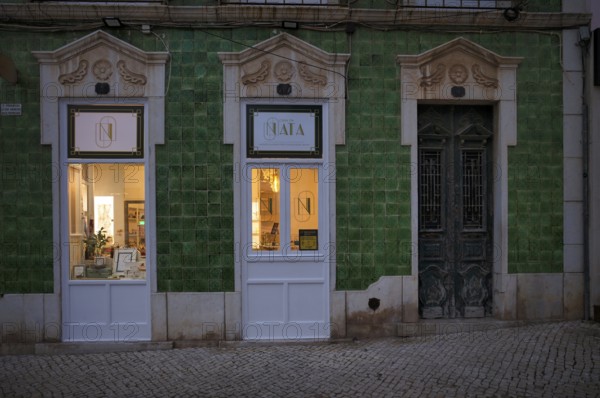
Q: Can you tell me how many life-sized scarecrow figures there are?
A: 0